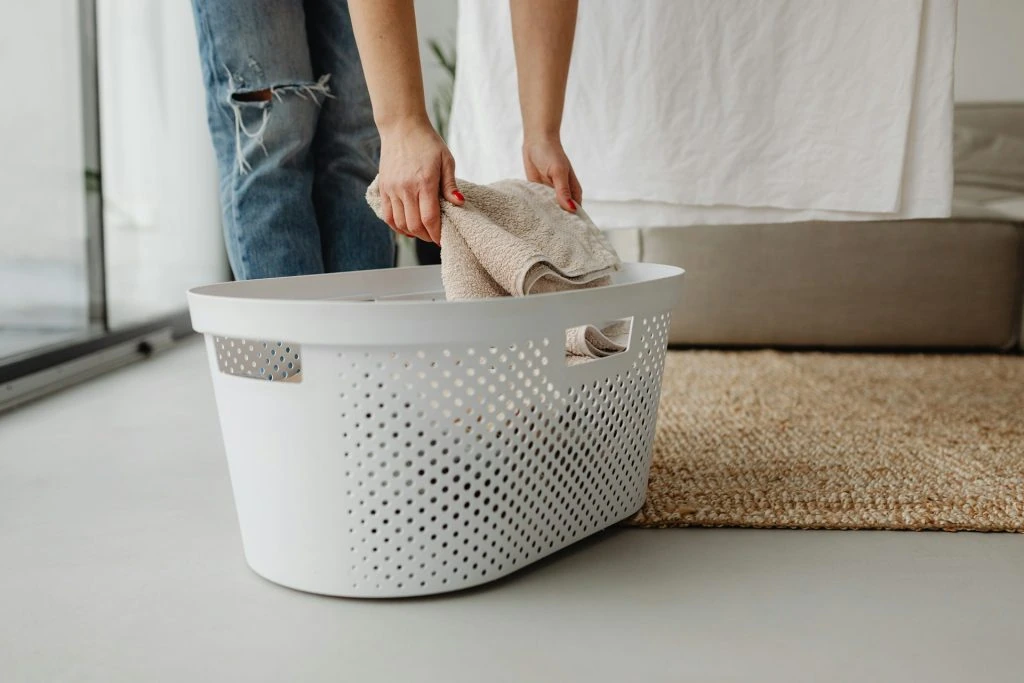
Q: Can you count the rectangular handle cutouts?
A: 2